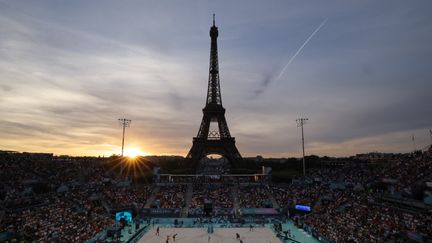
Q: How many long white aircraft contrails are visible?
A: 1